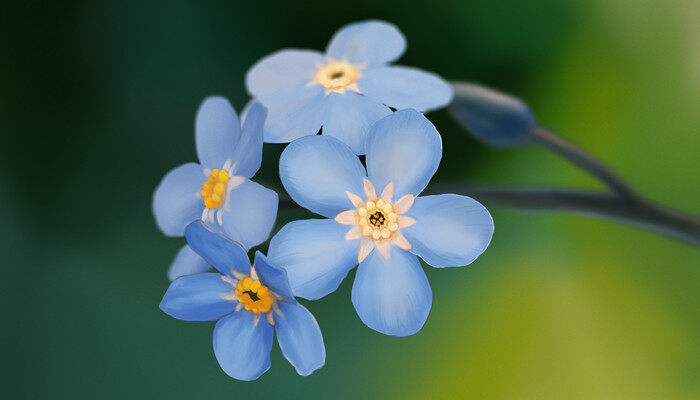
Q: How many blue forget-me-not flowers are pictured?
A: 4